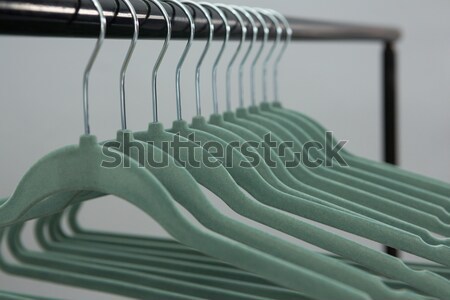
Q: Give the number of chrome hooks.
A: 11